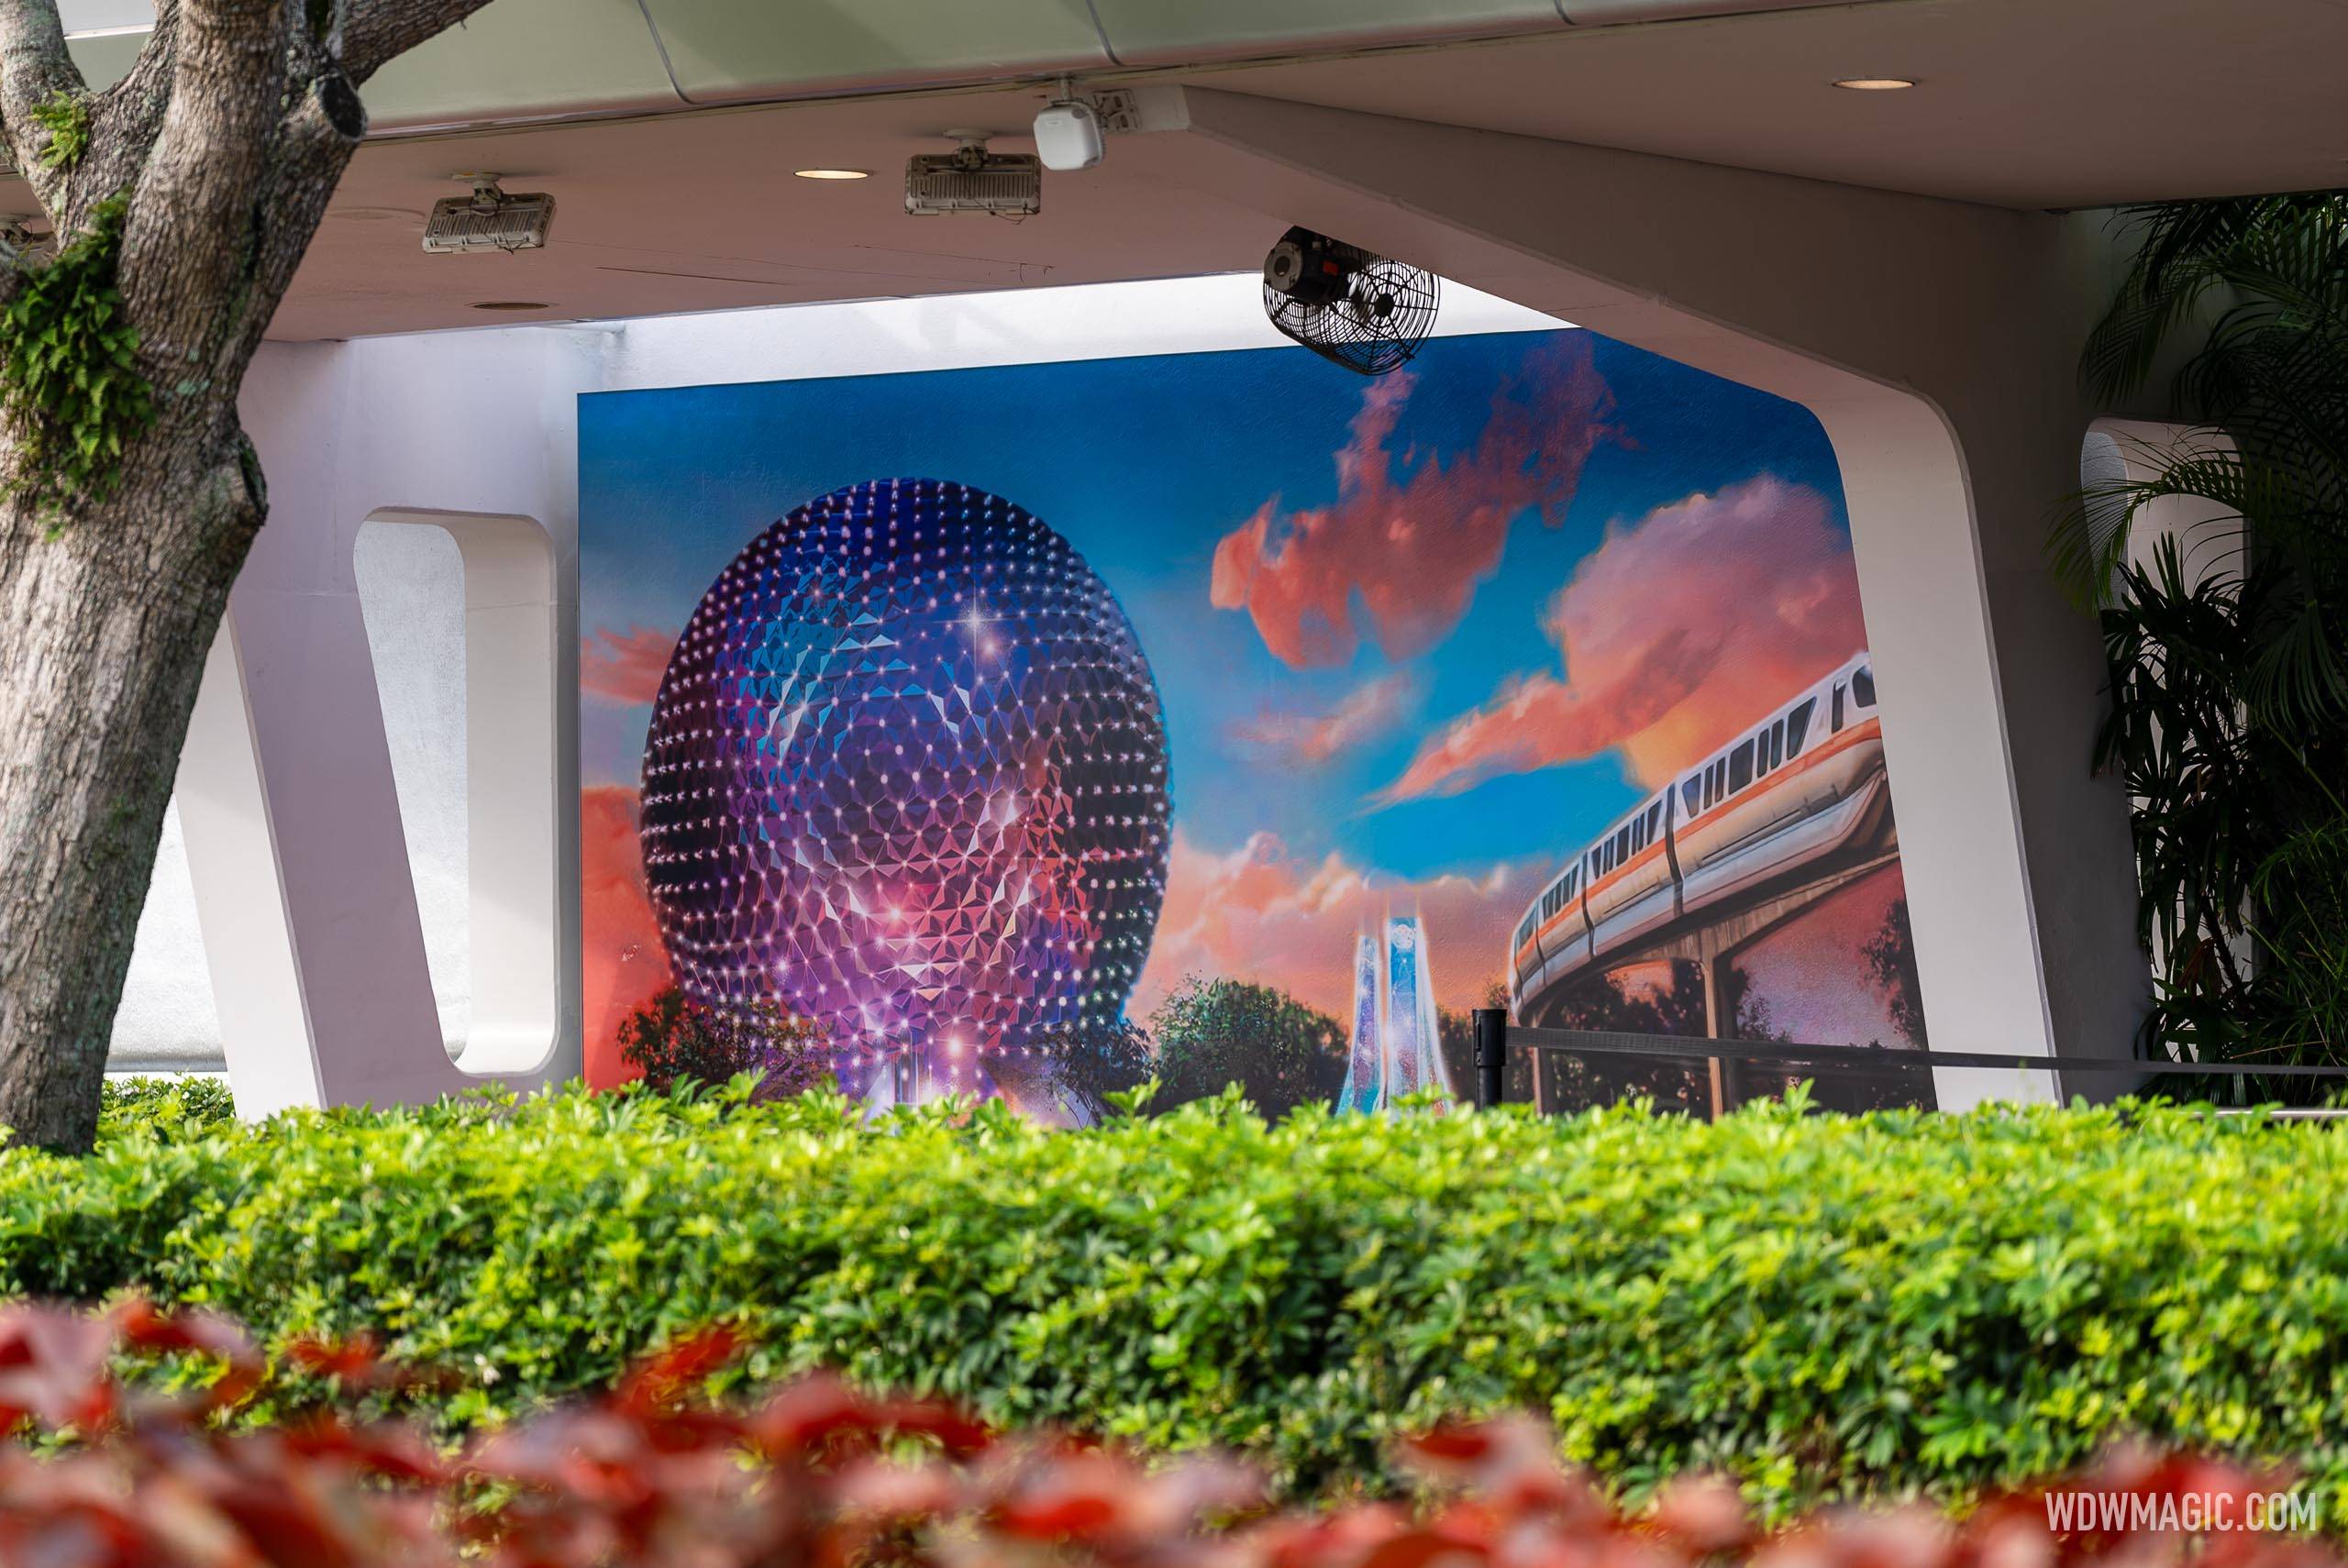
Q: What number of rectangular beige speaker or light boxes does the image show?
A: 2